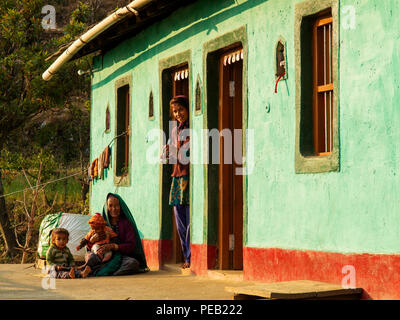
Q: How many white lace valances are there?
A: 2